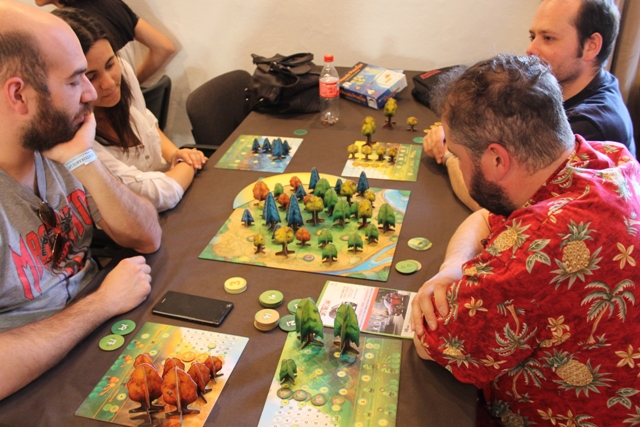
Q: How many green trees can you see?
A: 13